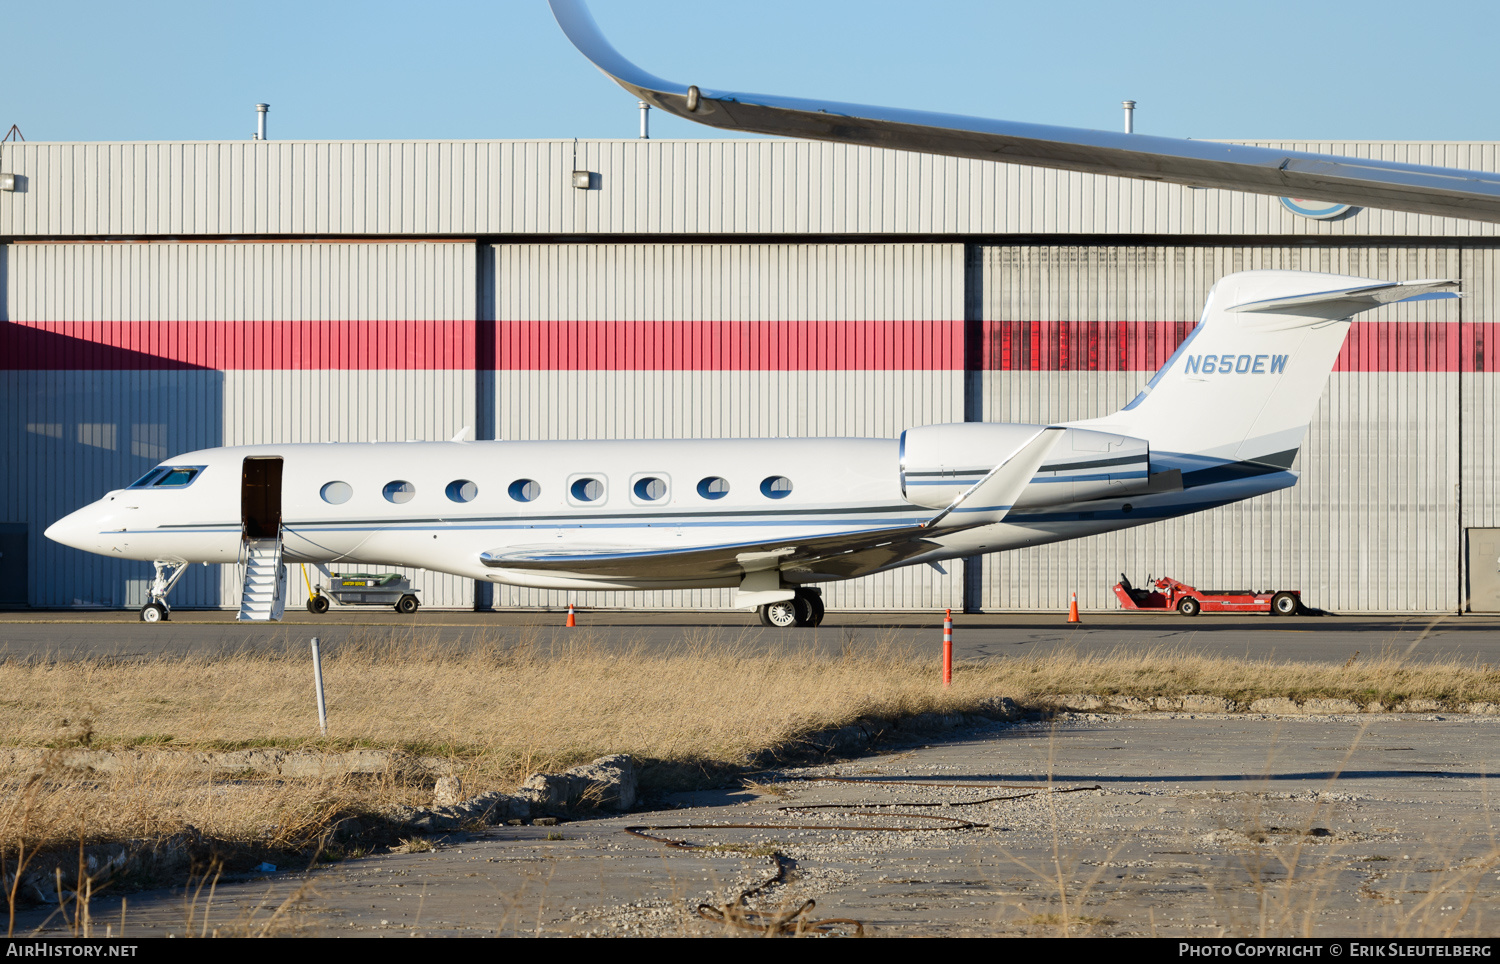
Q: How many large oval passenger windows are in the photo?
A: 8